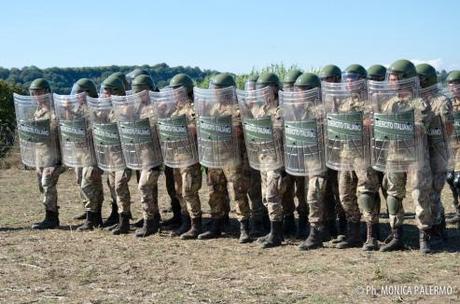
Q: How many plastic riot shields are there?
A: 12